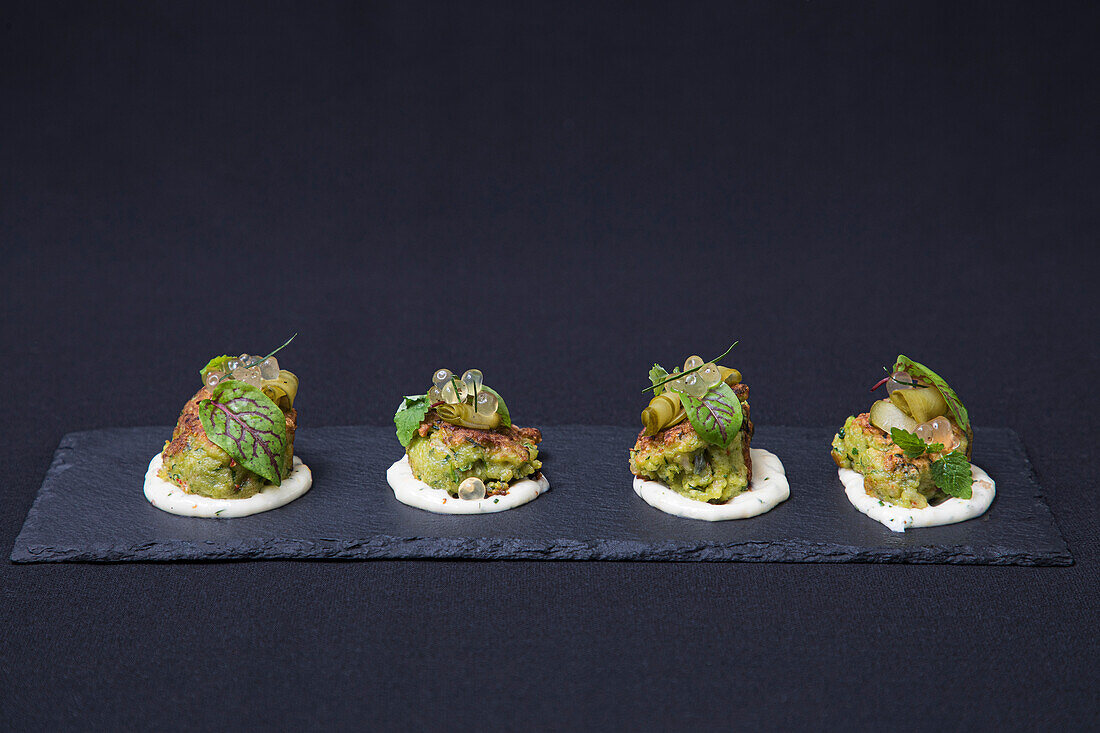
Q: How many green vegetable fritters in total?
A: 4